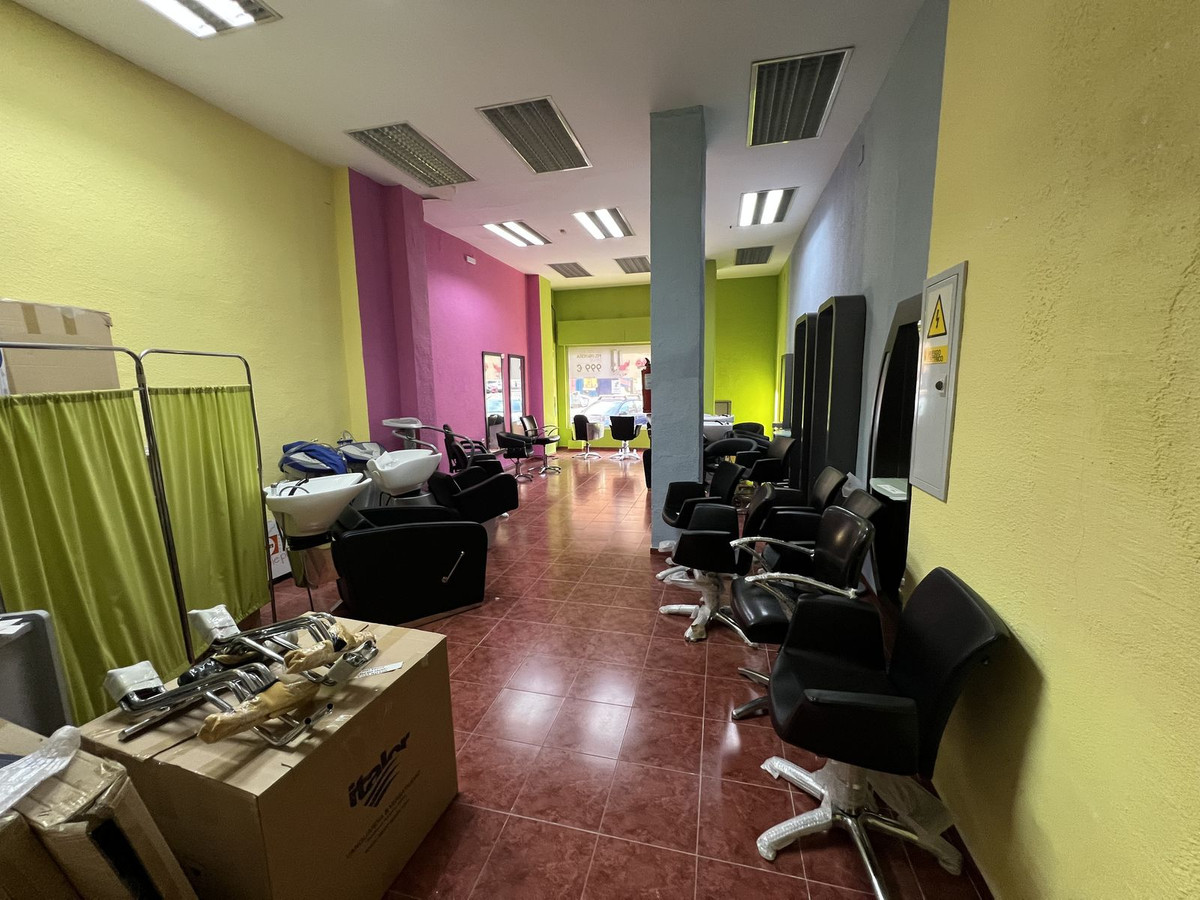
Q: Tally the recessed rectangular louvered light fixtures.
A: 10